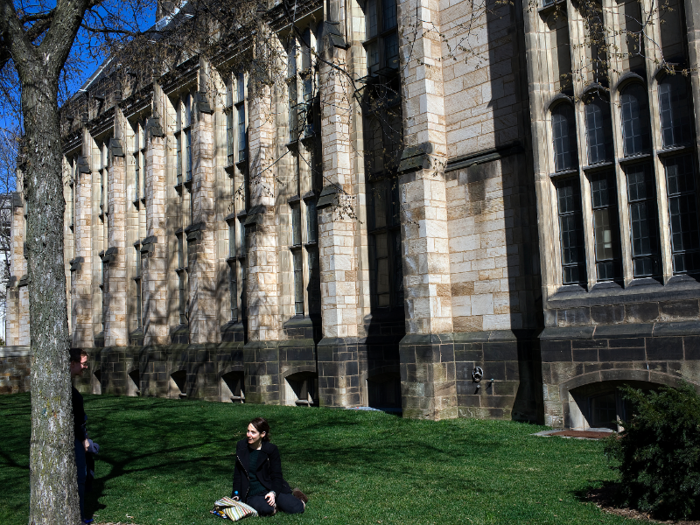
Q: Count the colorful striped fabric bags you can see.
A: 1